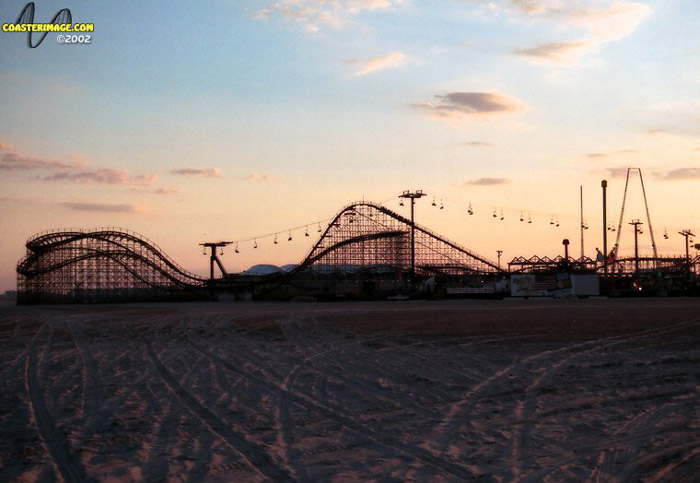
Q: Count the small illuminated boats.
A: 0